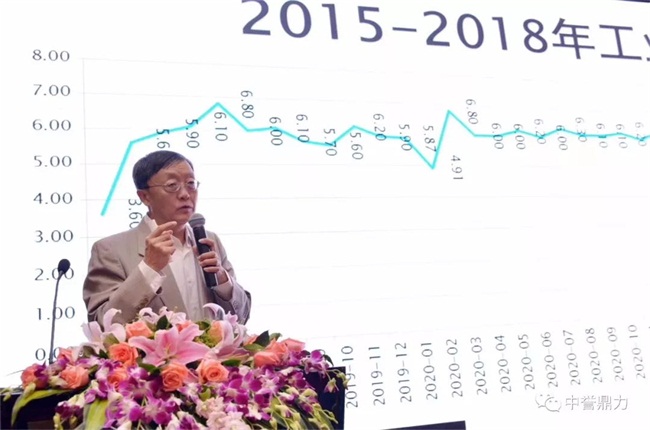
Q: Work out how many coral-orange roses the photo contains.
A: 14